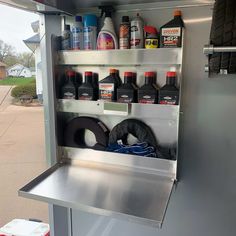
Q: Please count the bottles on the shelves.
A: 14